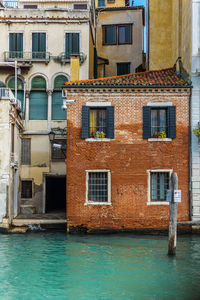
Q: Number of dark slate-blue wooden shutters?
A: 4